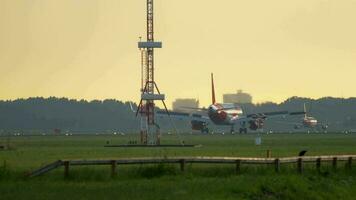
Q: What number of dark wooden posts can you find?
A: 9